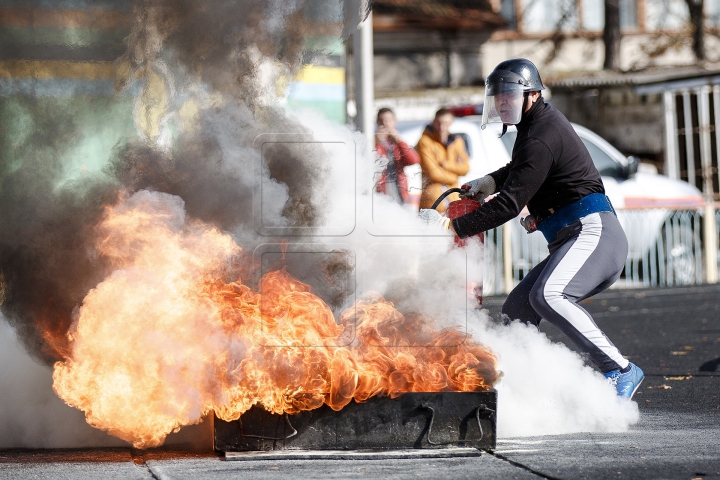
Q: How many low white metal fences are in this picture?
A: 1